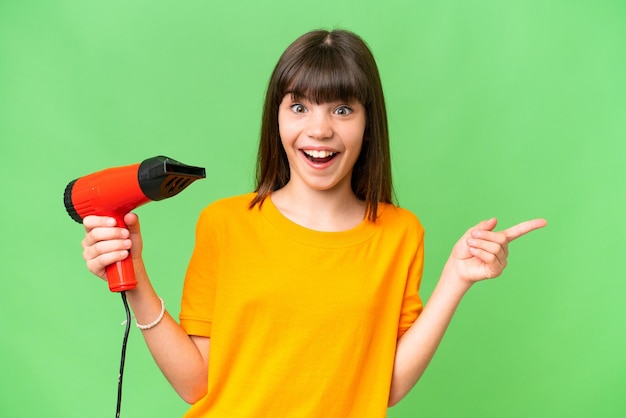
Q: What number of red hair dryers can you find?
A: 1